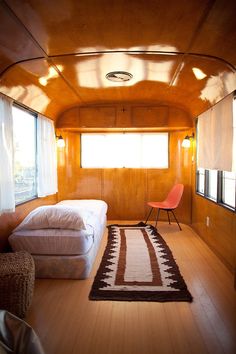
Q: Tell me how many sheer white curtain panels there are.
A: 2